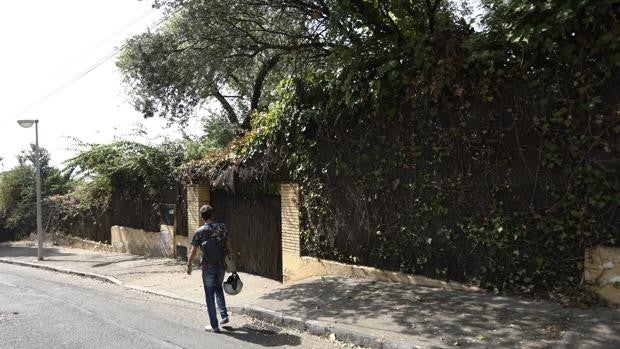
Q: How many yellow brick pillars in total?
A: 2